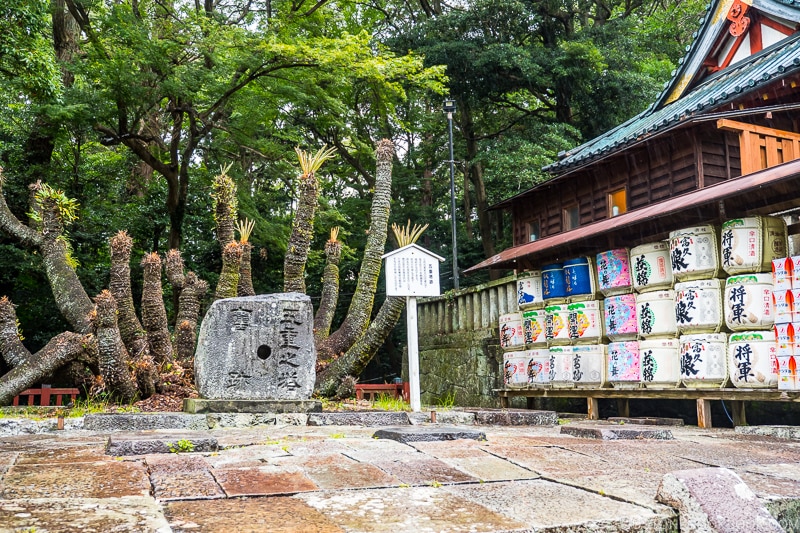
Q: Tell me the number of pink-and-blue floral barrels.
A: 3